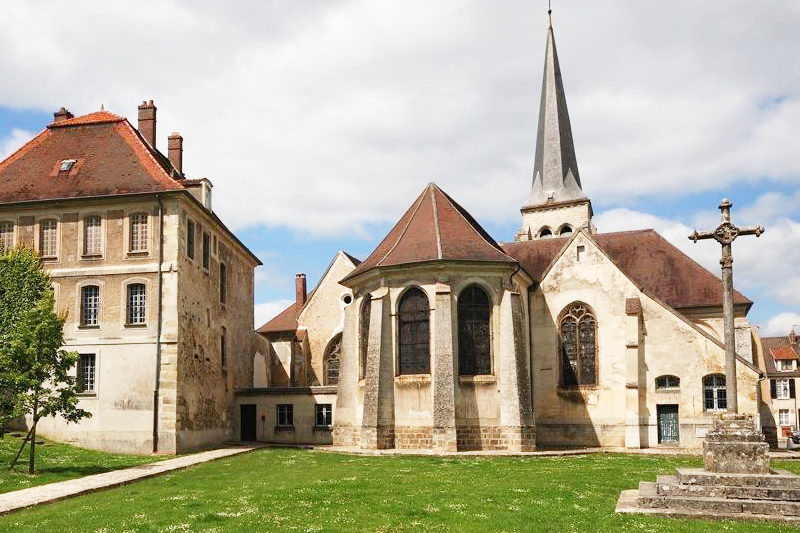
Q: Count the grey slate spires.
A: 1